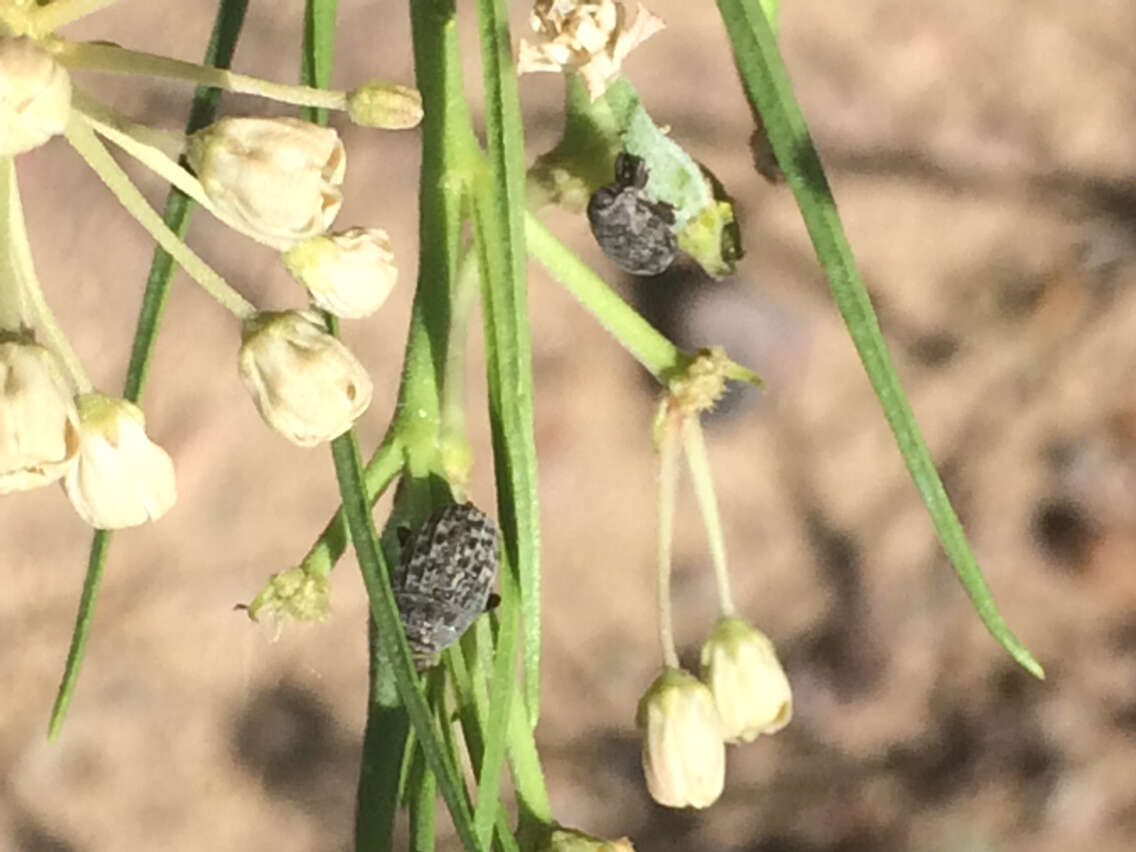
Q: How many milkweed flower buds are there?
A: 9